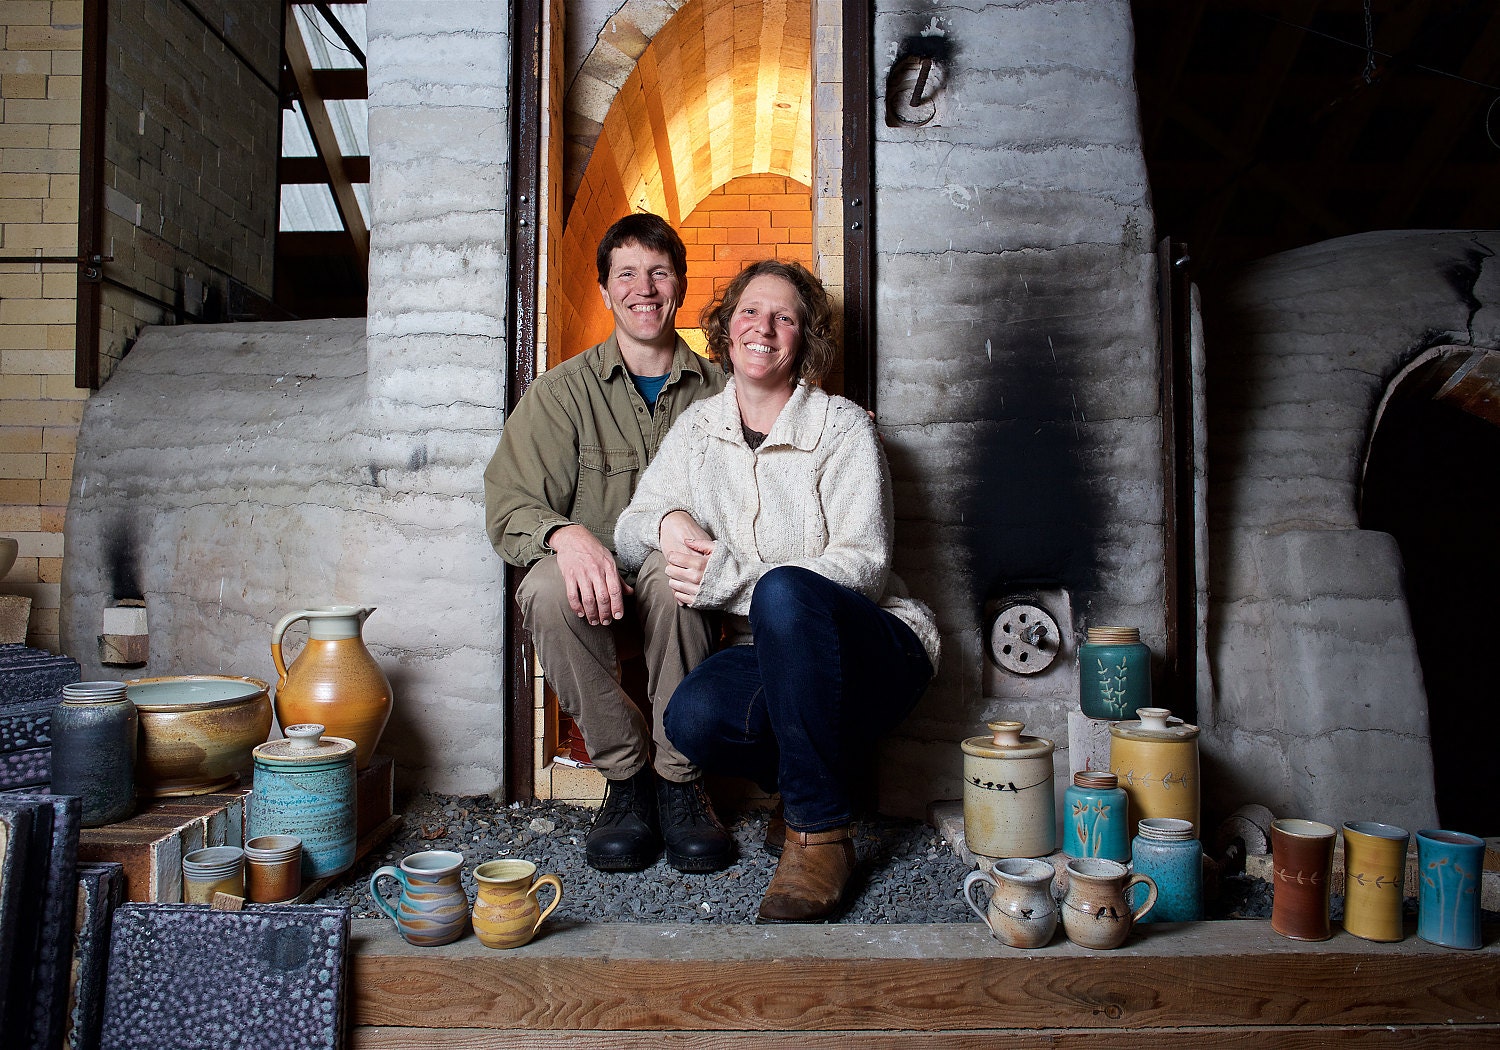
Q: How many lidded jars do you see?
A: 3